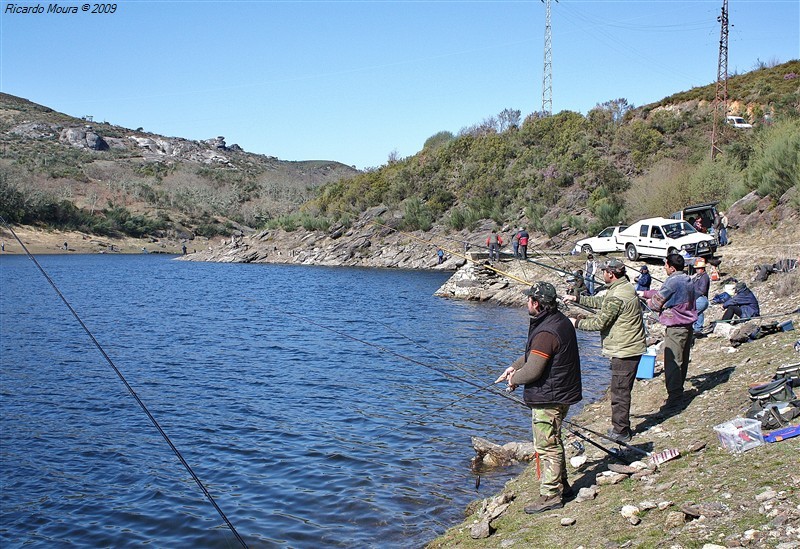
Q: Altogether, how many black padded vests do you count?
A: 1